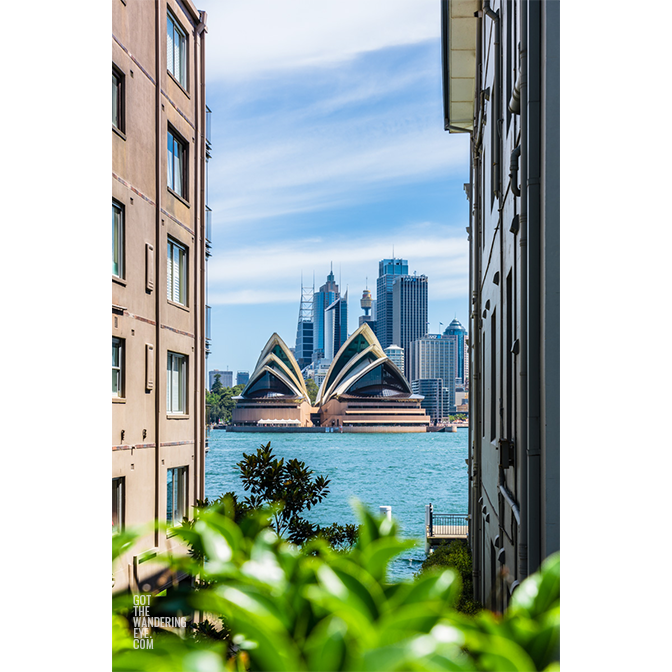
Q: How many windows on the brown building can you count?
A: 9